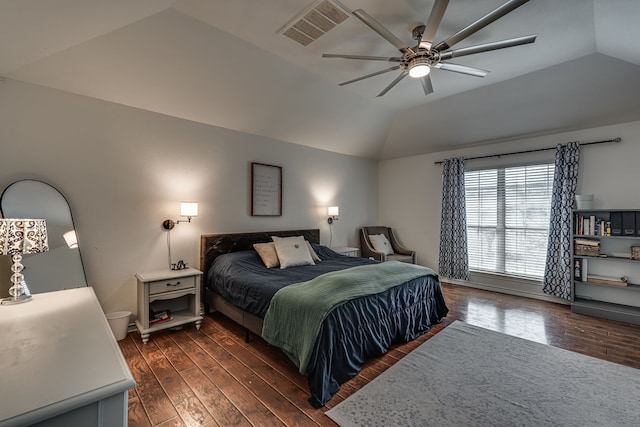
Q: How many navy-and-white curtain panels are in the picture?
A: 2